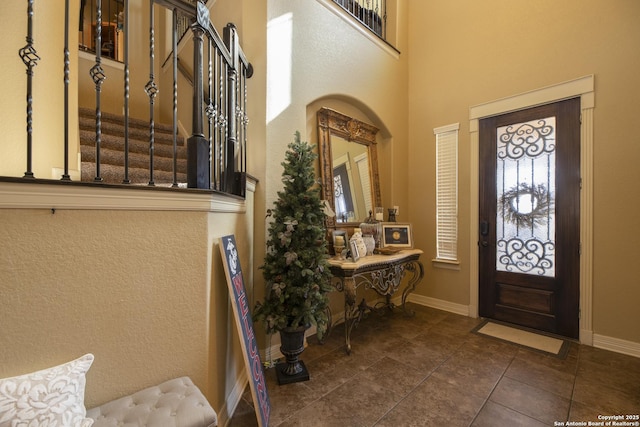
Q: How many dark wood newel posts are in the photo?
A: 2